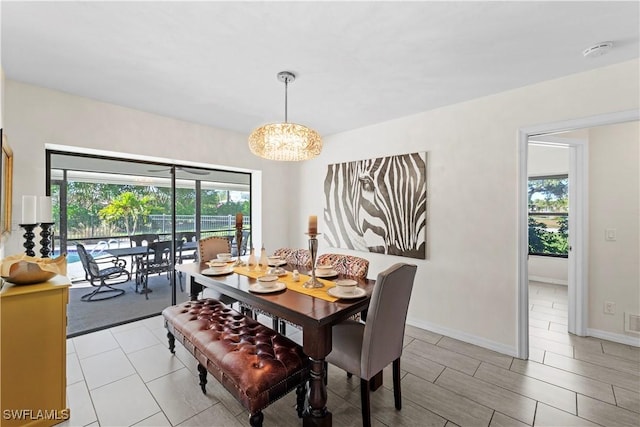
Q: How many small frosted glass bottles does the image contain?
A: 2